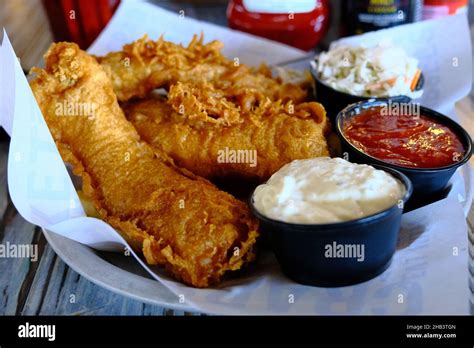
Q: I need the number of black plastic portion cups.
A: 3